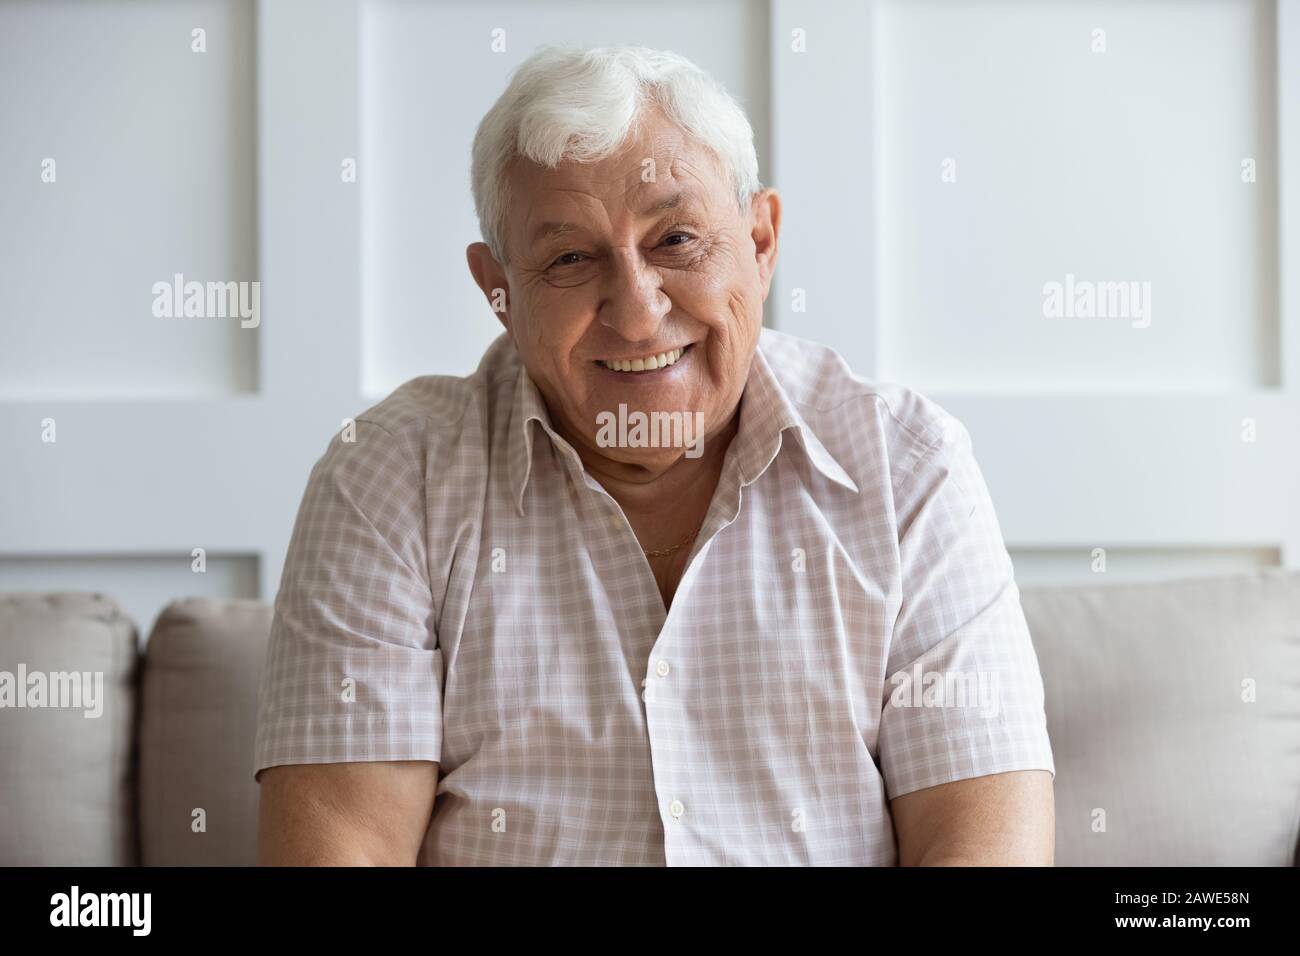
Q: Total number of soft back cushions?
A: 3